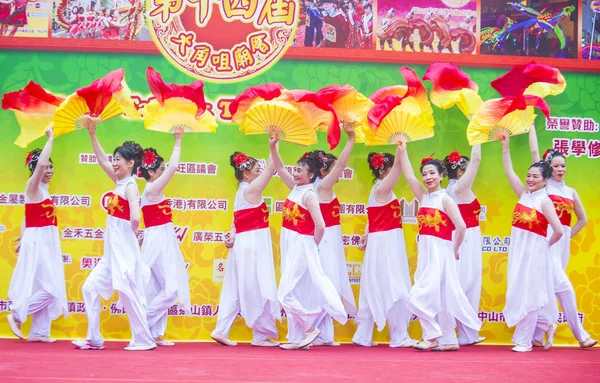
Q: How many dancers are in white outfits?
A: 11